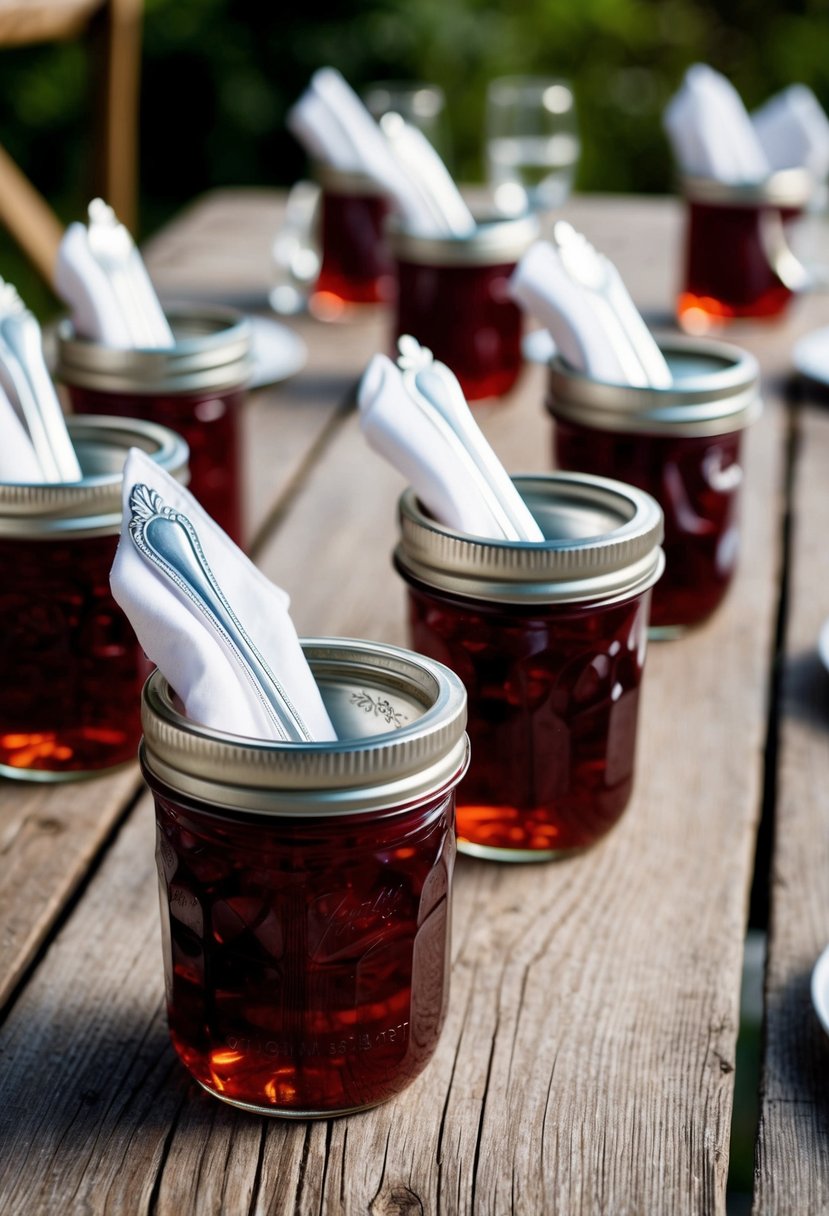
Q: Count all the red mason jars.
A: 8